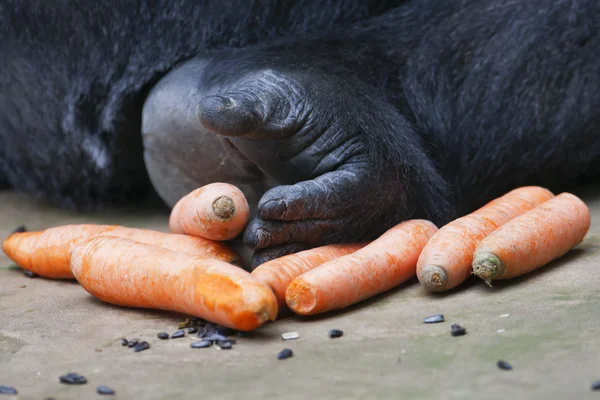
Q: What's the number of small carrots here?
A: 7